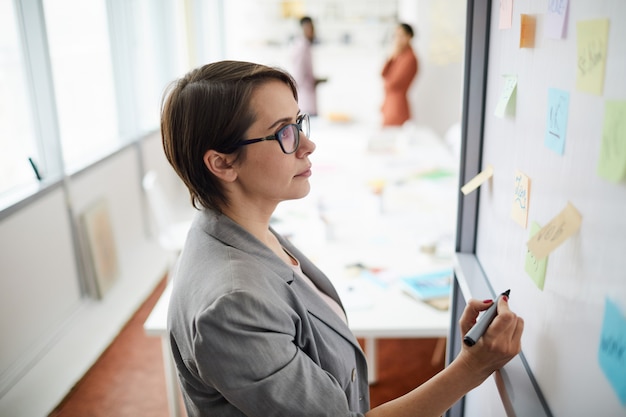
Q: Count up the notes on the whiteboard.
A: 12